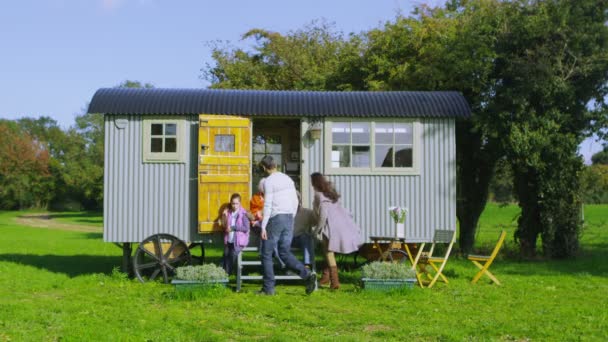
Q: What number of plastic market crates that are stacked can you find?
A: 0